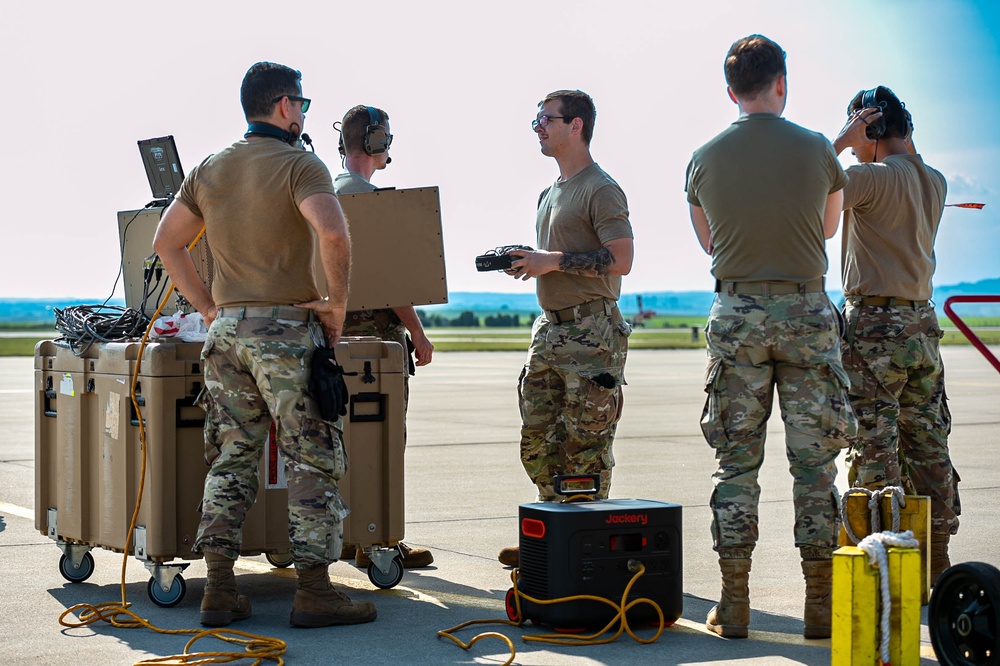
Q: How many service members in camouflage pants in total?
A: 5